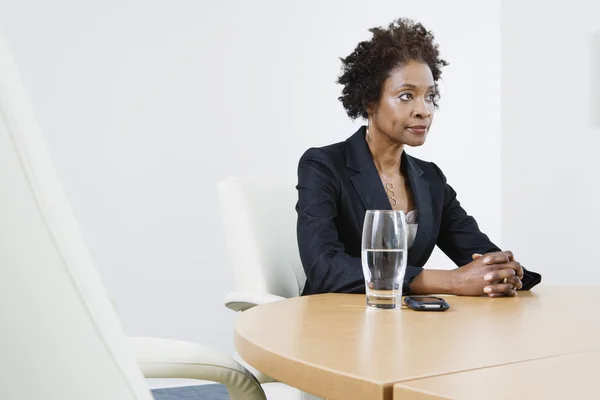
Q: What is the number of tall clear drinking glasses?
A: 1